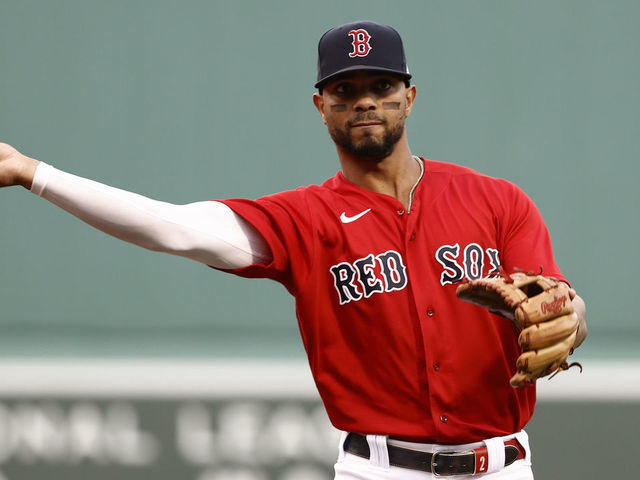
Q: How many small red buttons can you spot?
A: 5